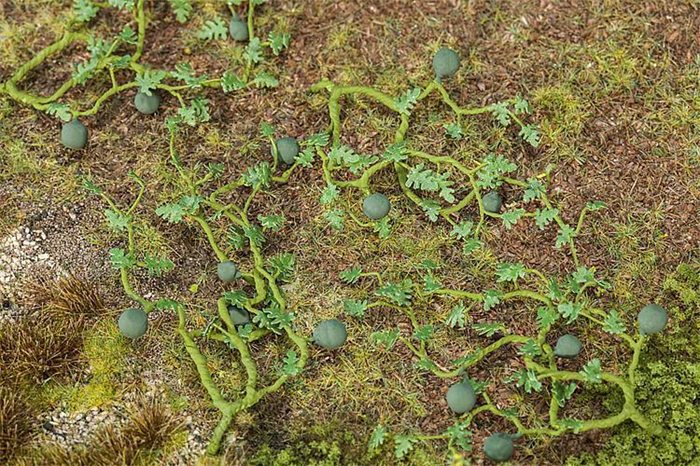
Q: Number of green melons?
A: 15